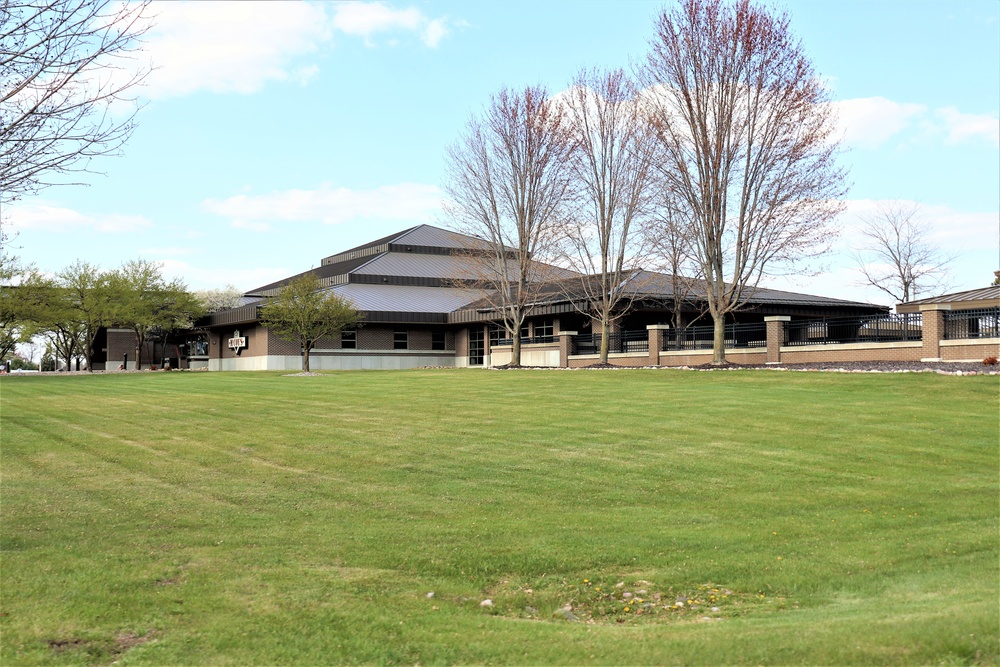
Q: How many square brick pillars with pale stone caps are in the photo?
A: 4